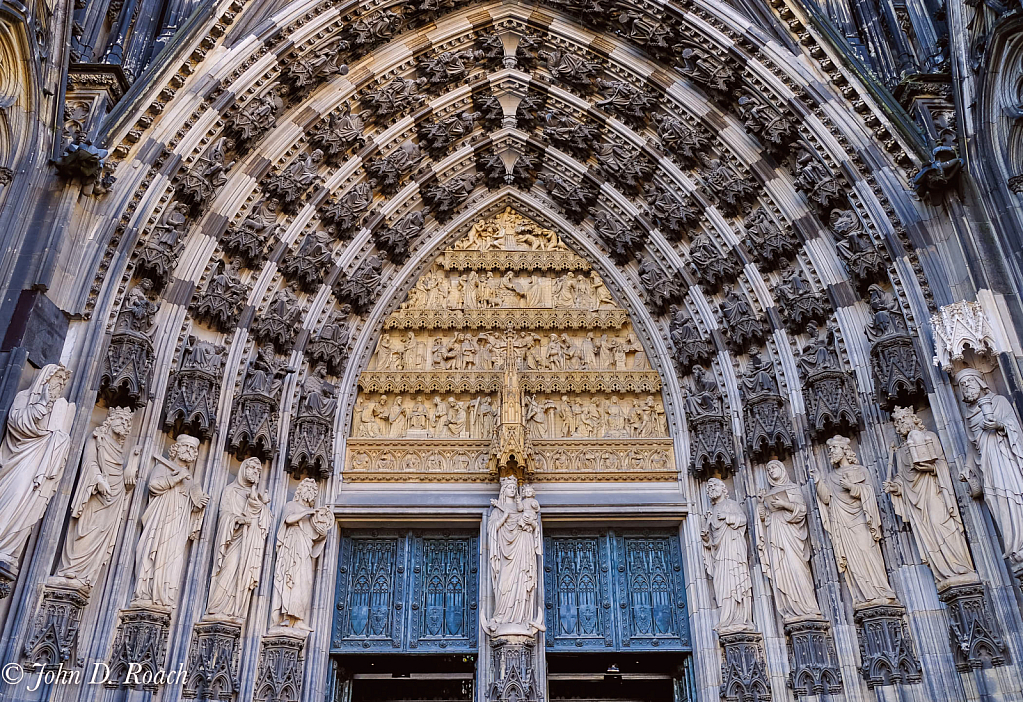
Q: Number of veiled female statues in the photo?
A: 2